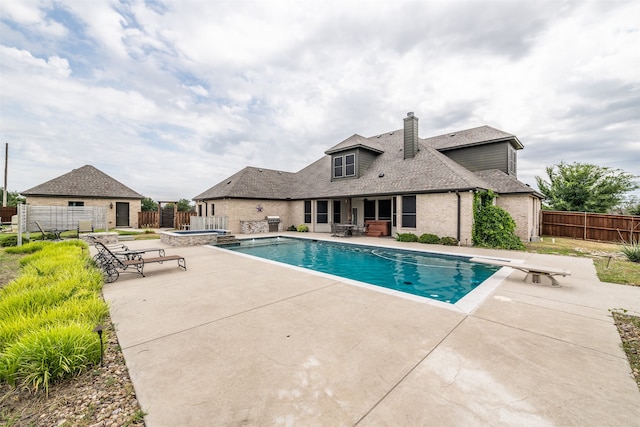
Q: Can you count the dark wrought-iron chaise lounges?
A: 2